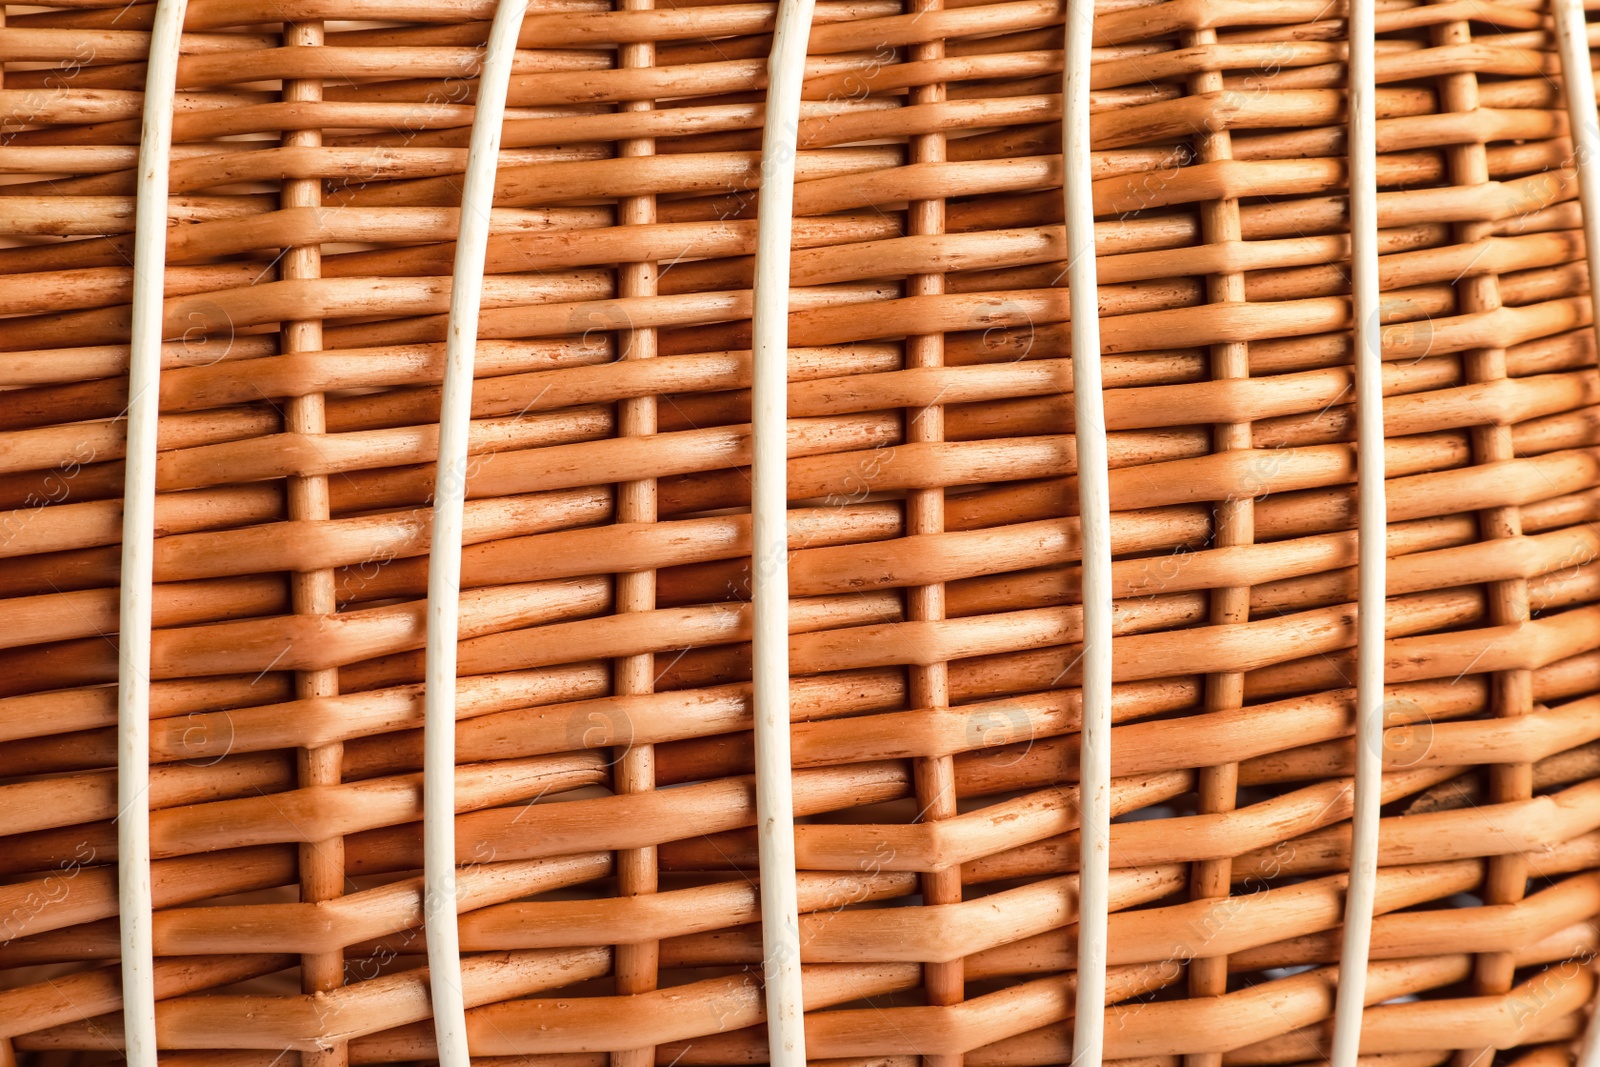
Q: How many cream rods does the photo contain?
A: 6